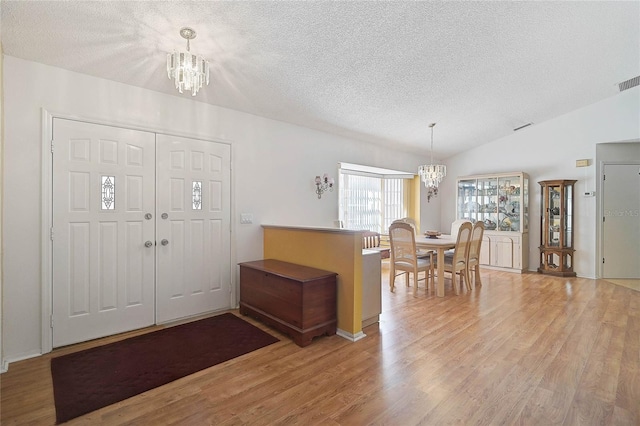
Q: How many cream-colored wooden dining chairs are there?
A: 6